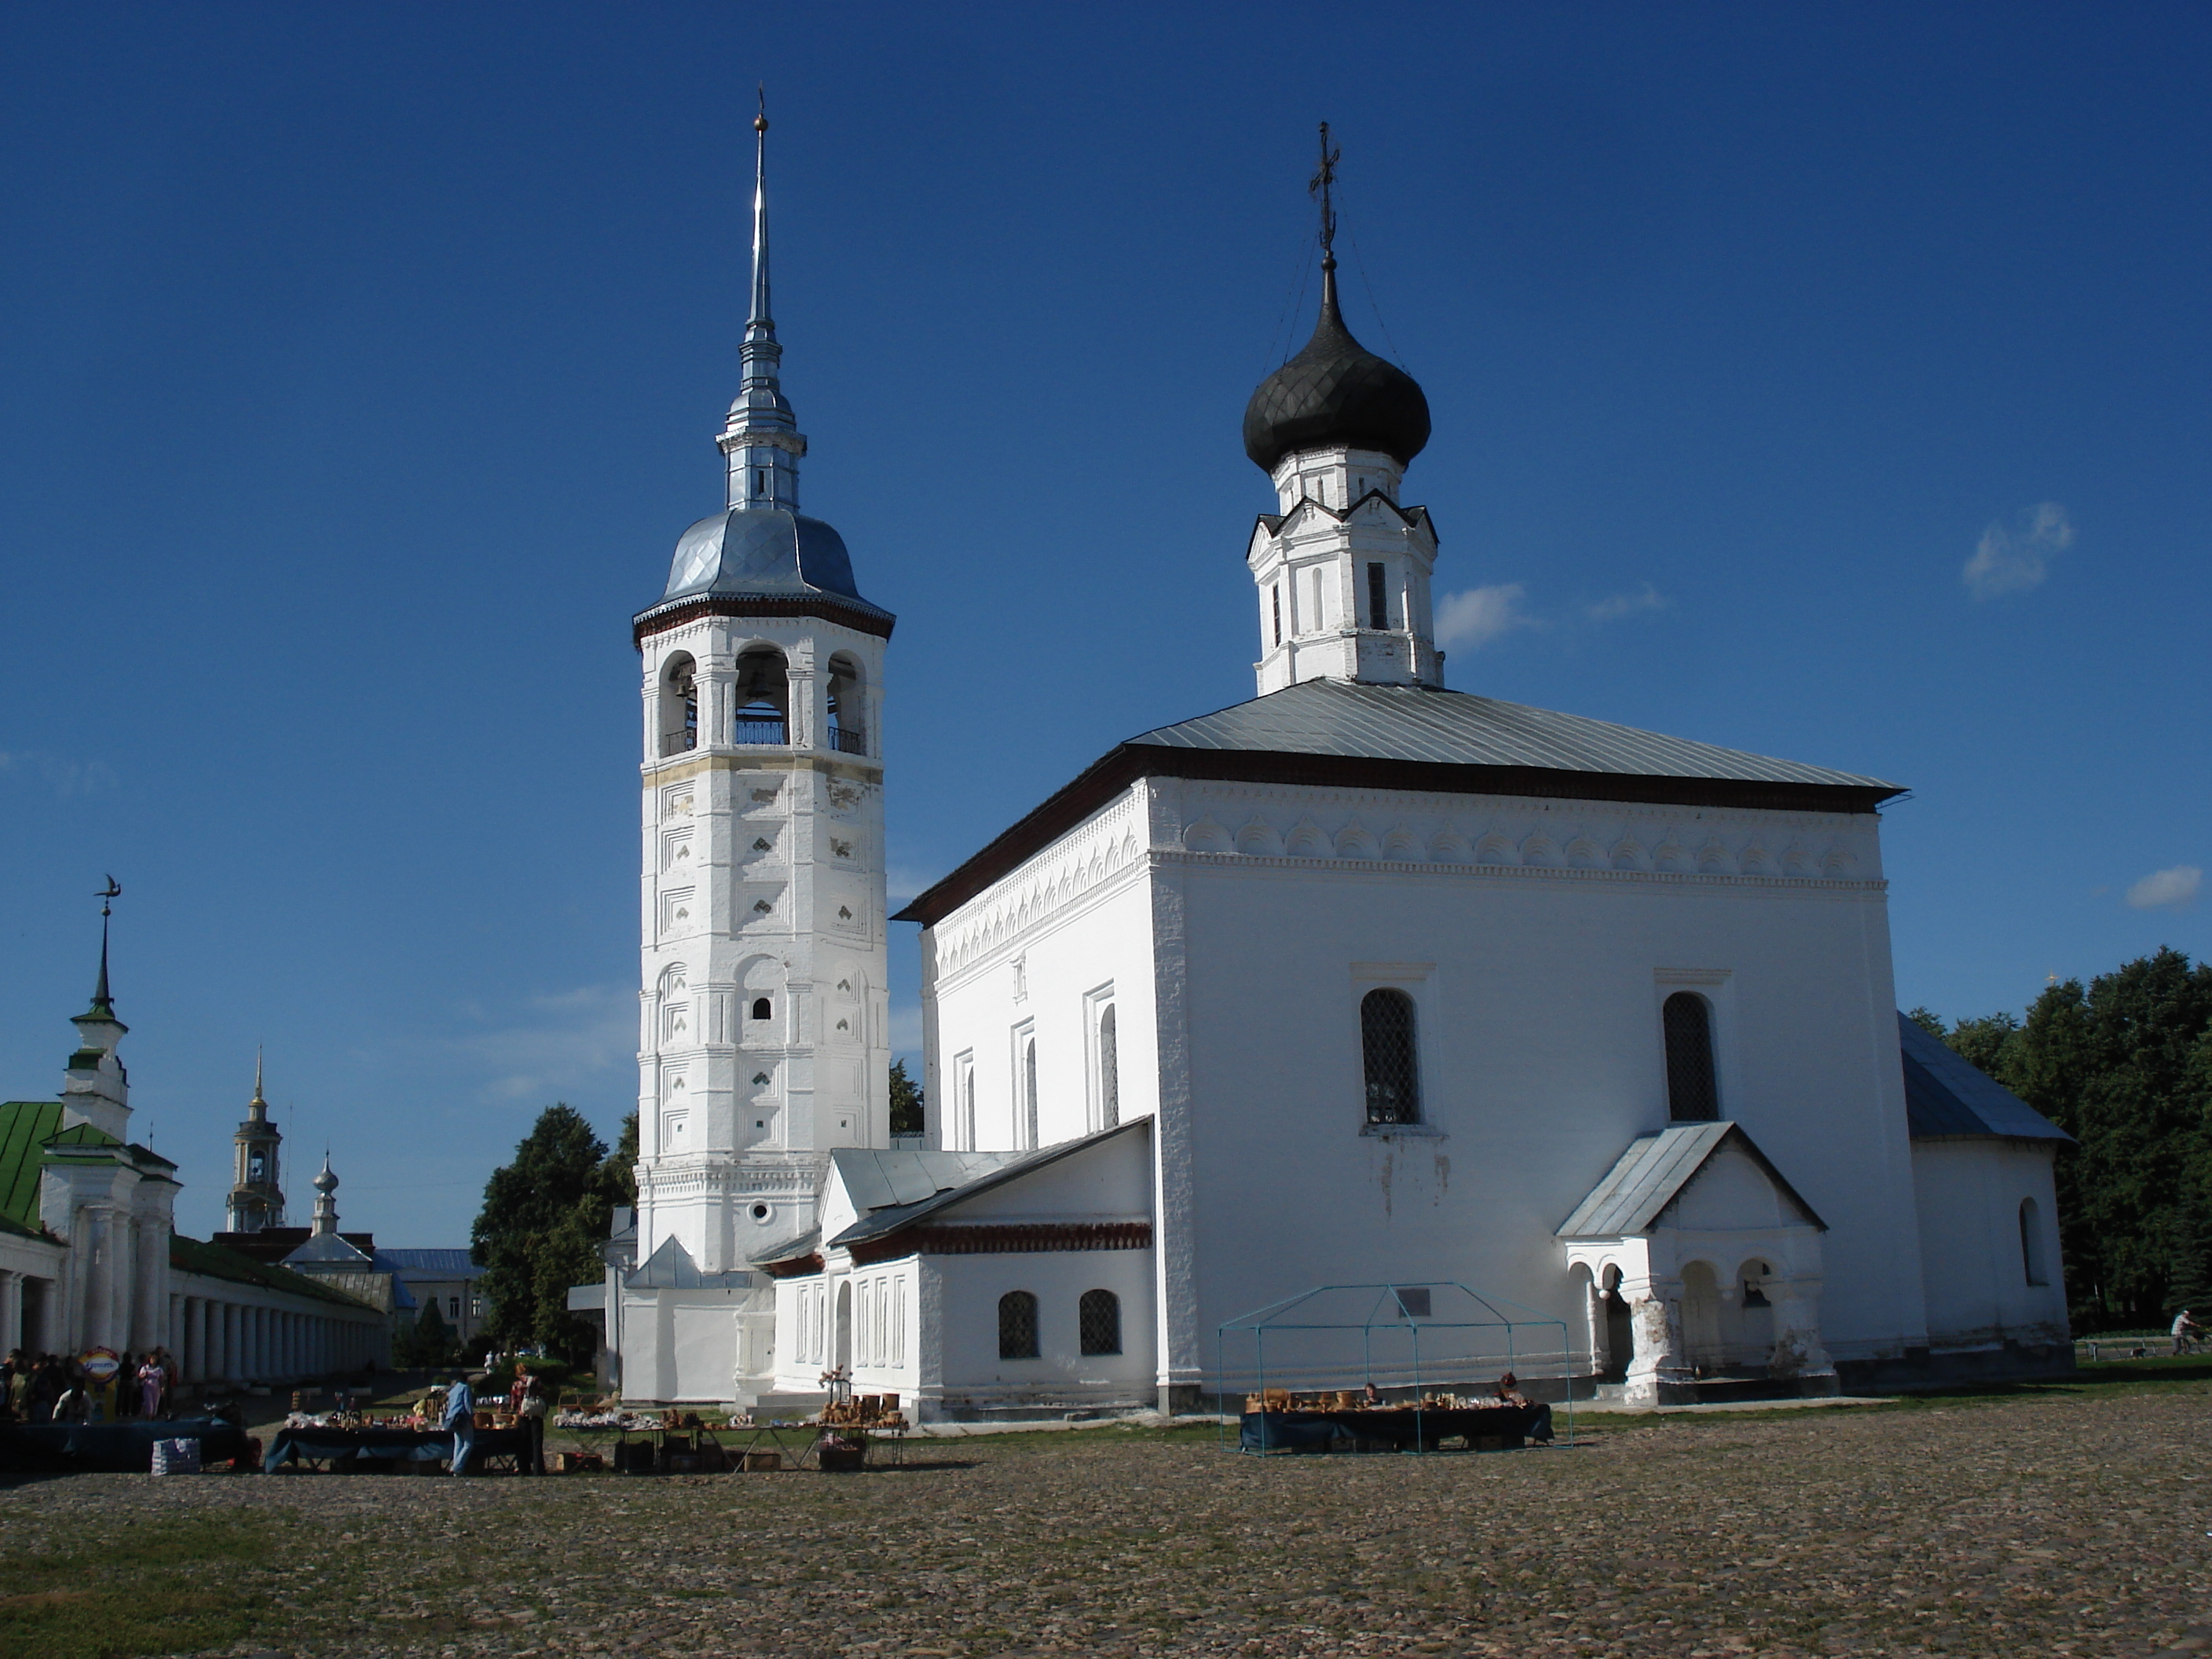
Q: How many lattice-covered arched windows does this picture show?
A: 4